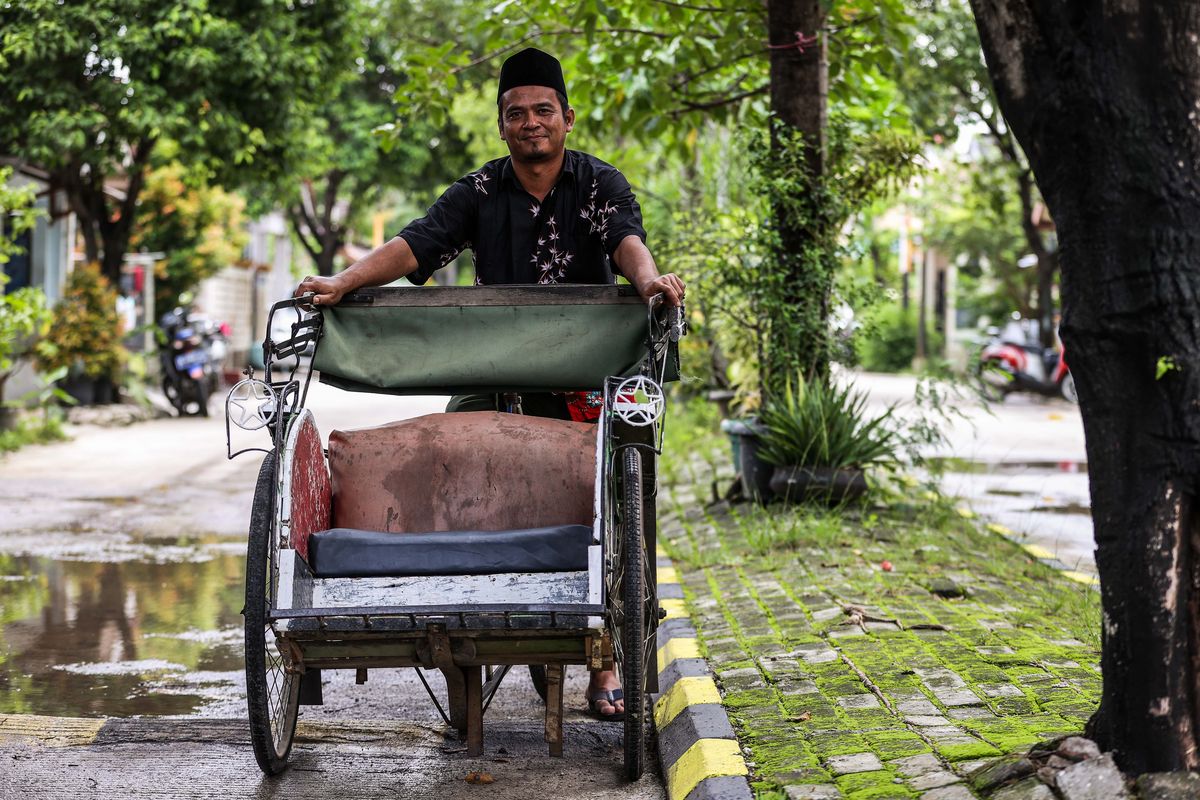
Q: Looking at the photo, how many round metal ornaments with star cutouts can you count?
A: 2